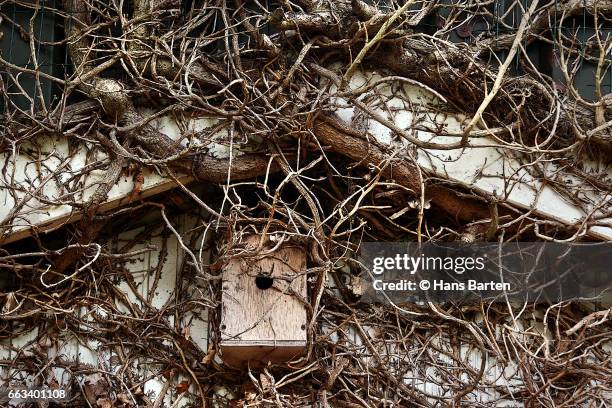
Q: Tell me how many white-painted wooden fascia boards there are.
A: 2